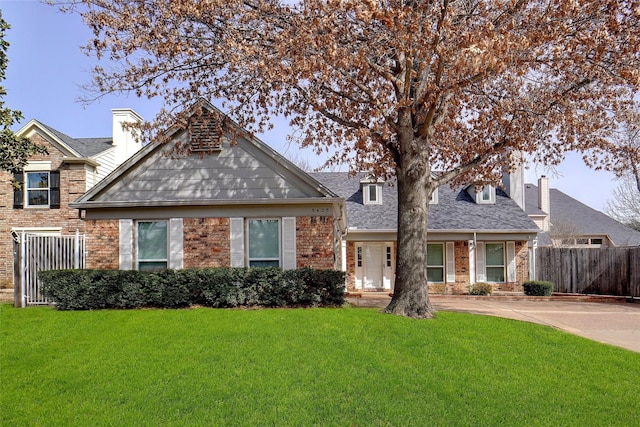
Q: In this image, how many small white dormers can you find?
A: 3